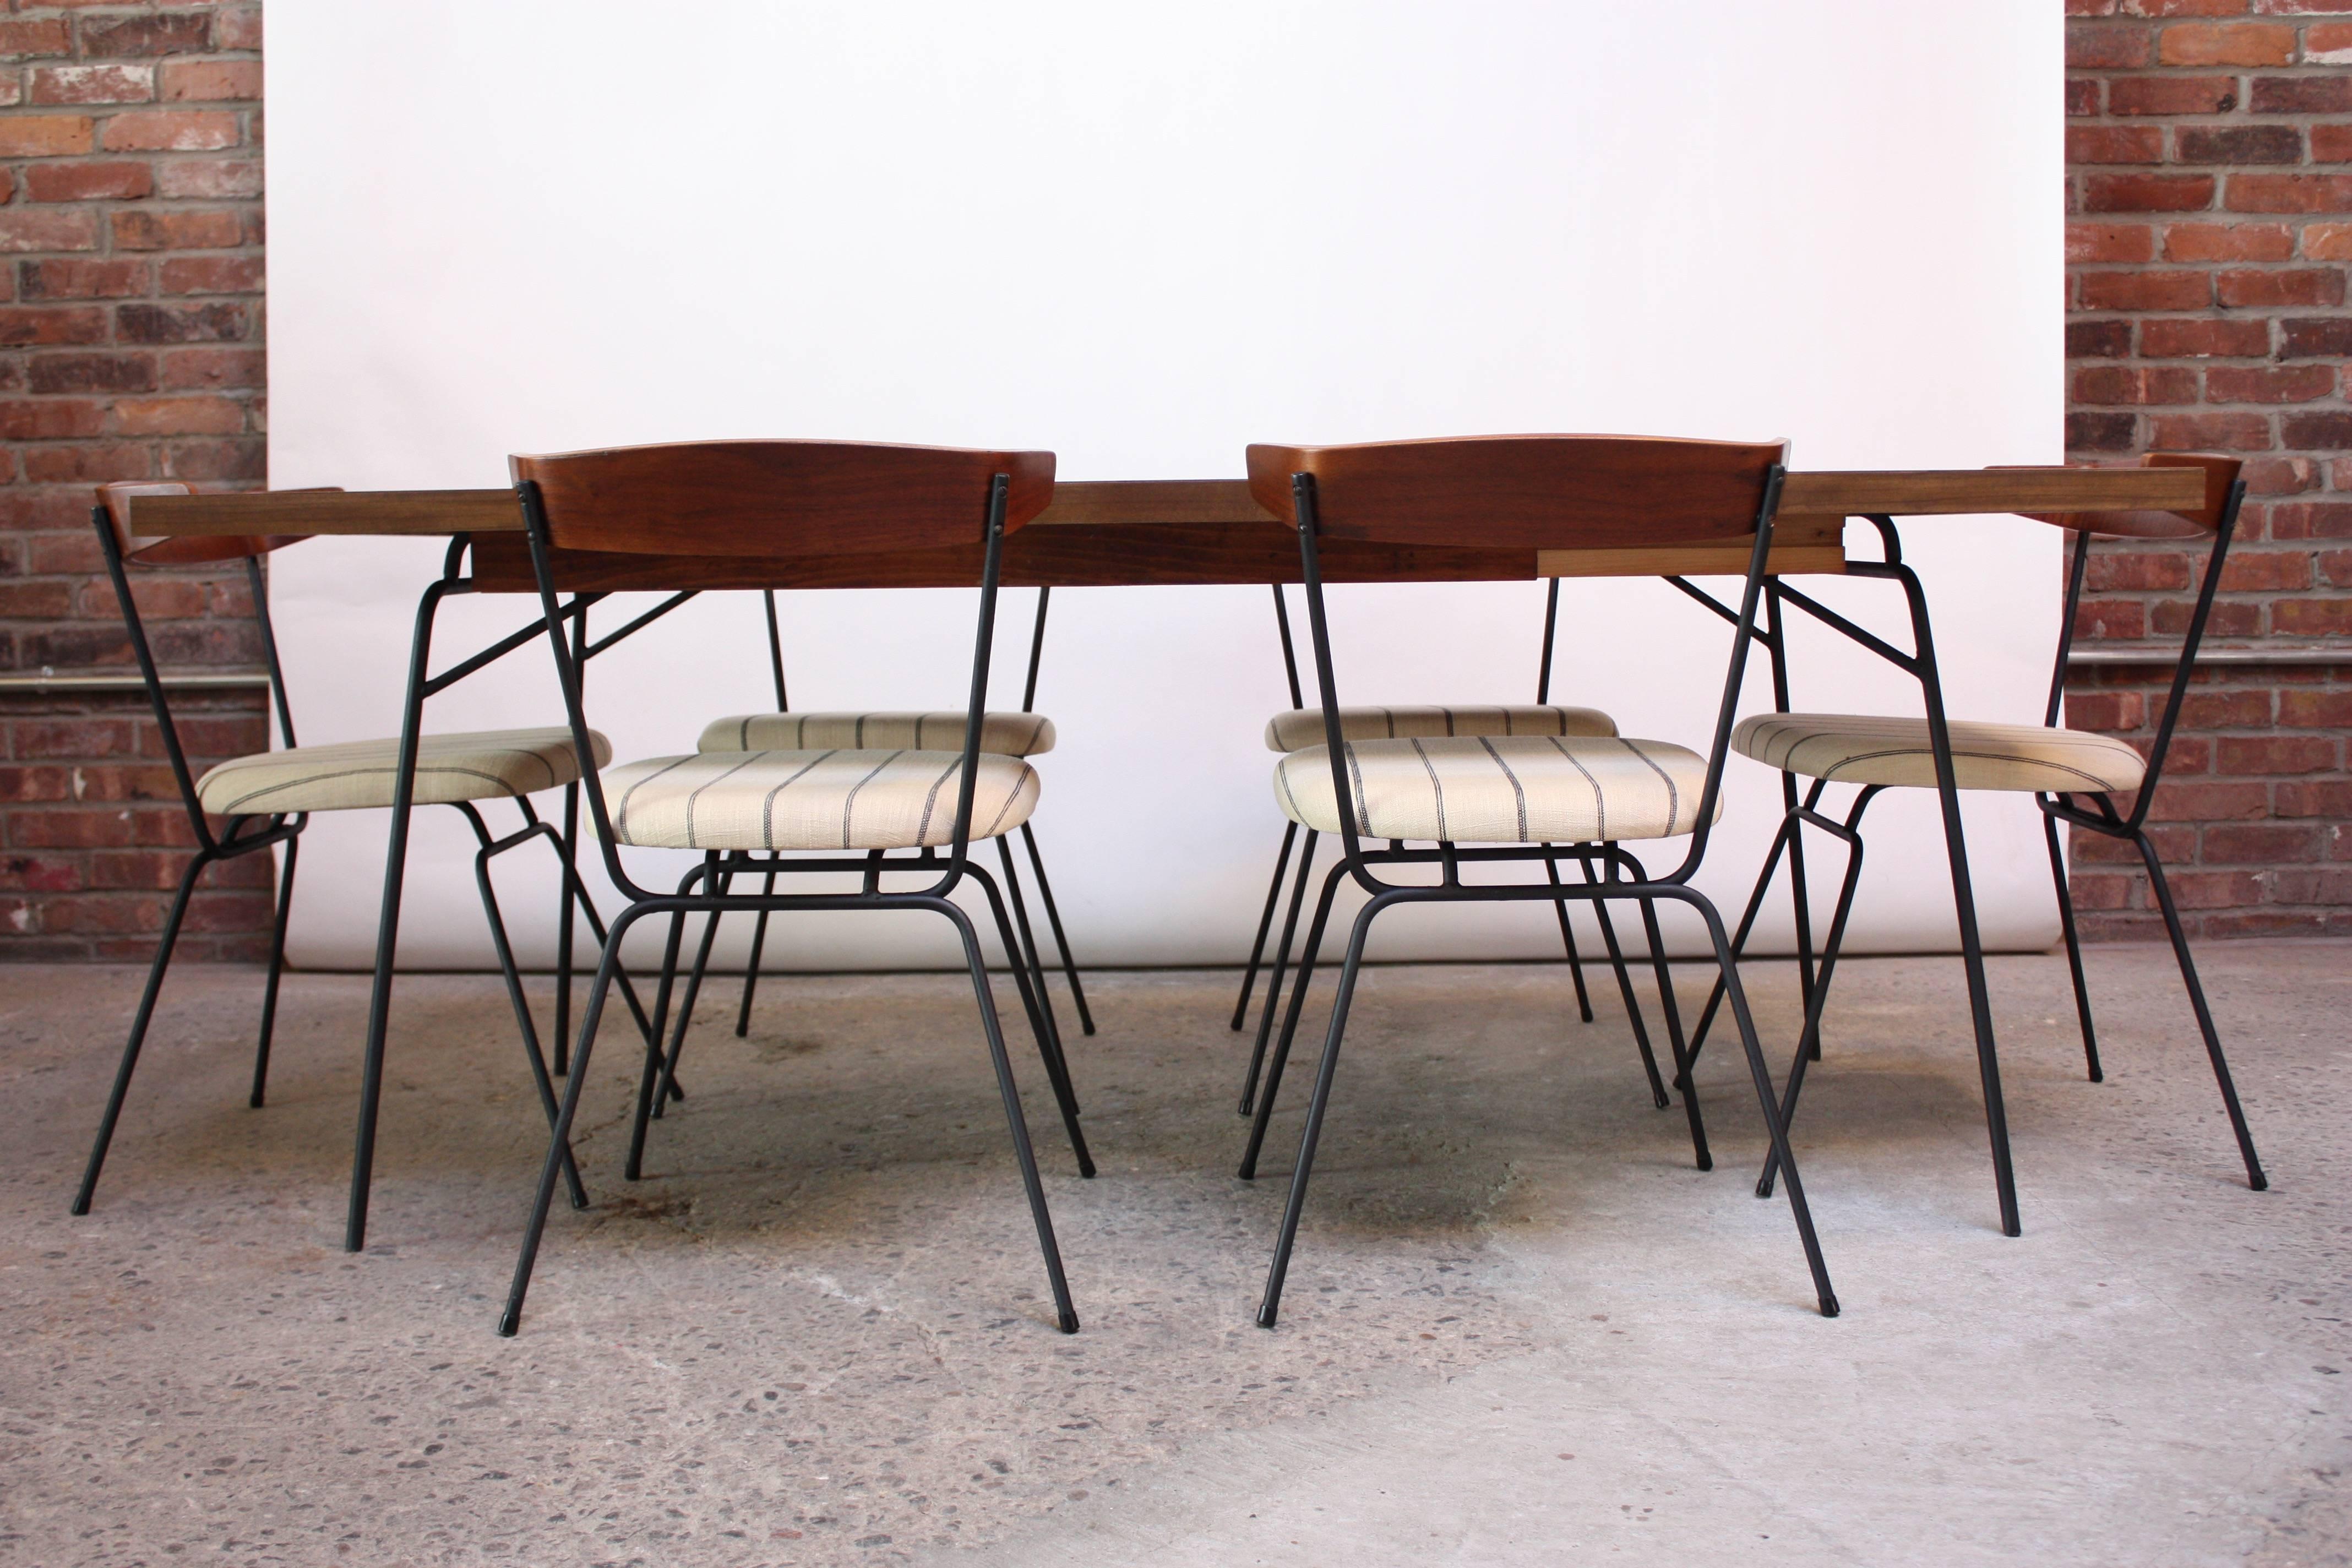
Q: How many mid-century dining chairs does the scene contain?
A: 6